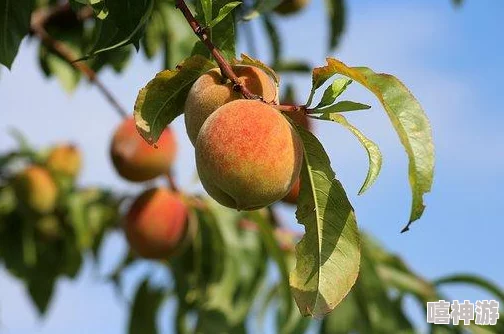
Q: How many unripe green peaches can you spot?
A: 0